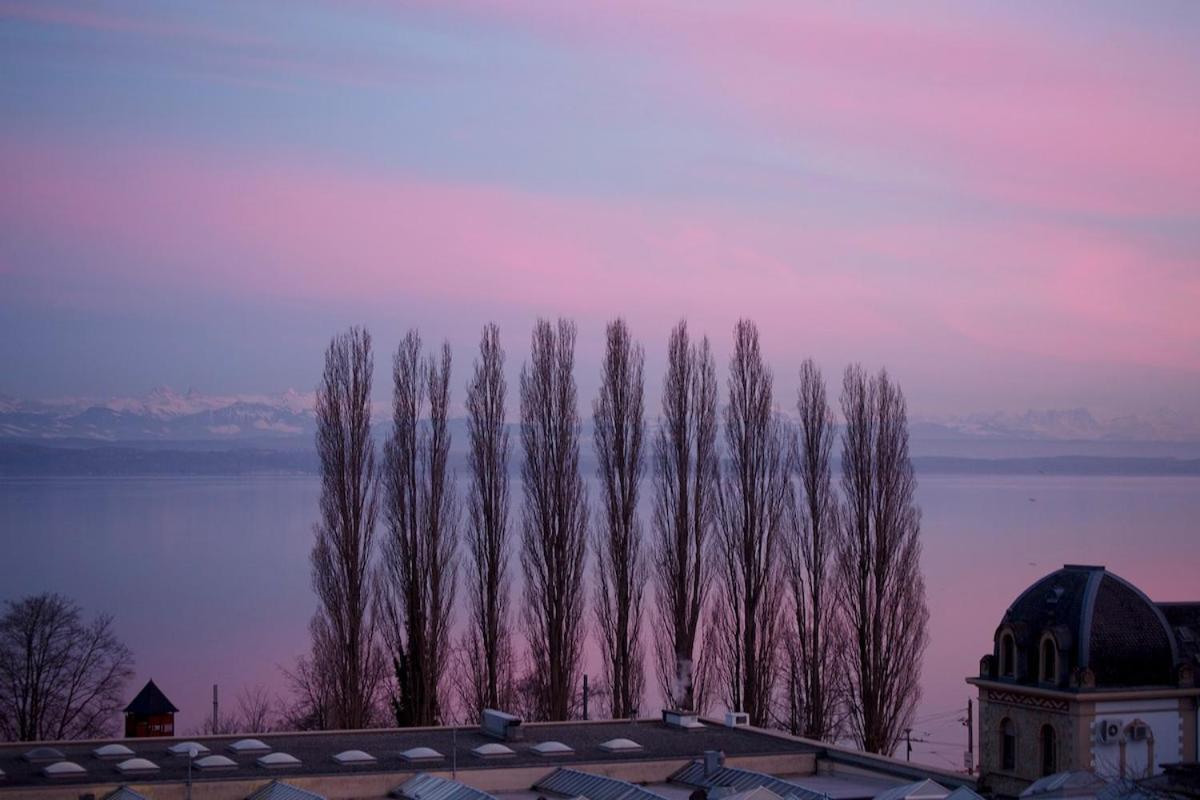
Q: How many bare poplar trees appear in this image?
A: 9